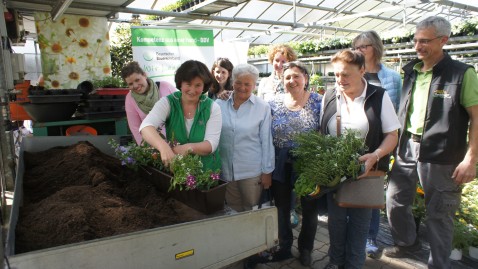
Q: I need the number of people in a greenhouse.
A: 9